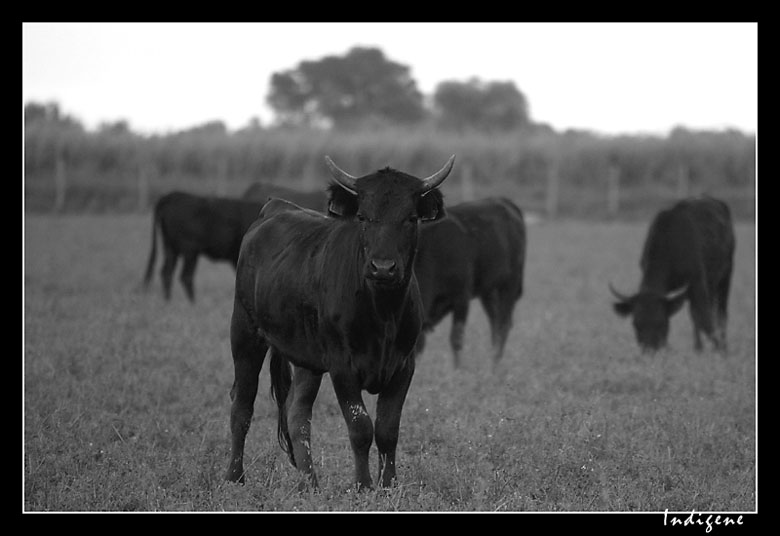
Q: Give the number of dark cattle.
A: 5